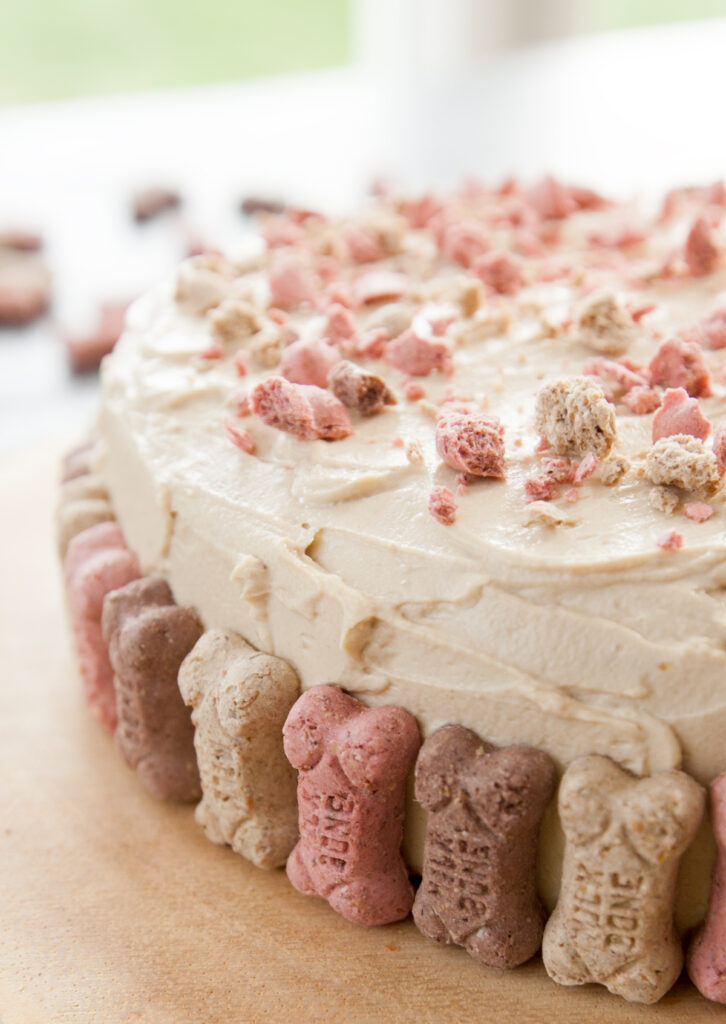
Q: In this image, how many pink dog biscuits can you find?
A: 3